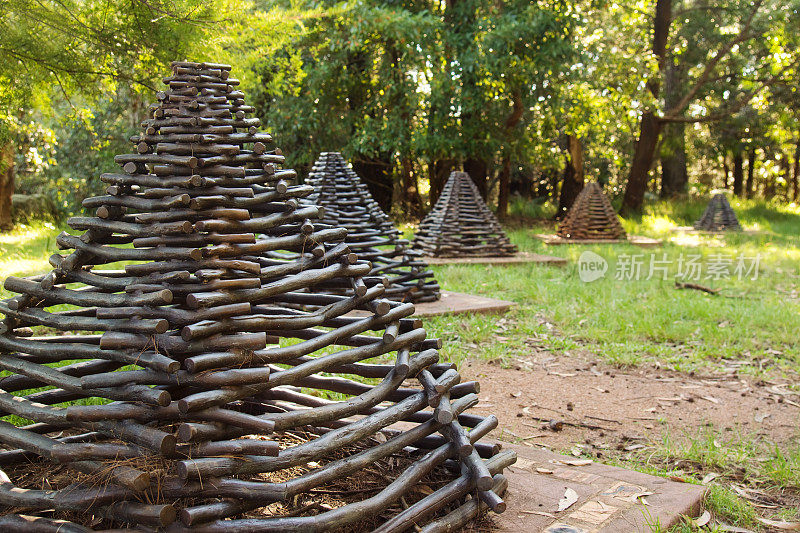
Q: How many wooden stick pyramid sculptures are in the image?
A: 5